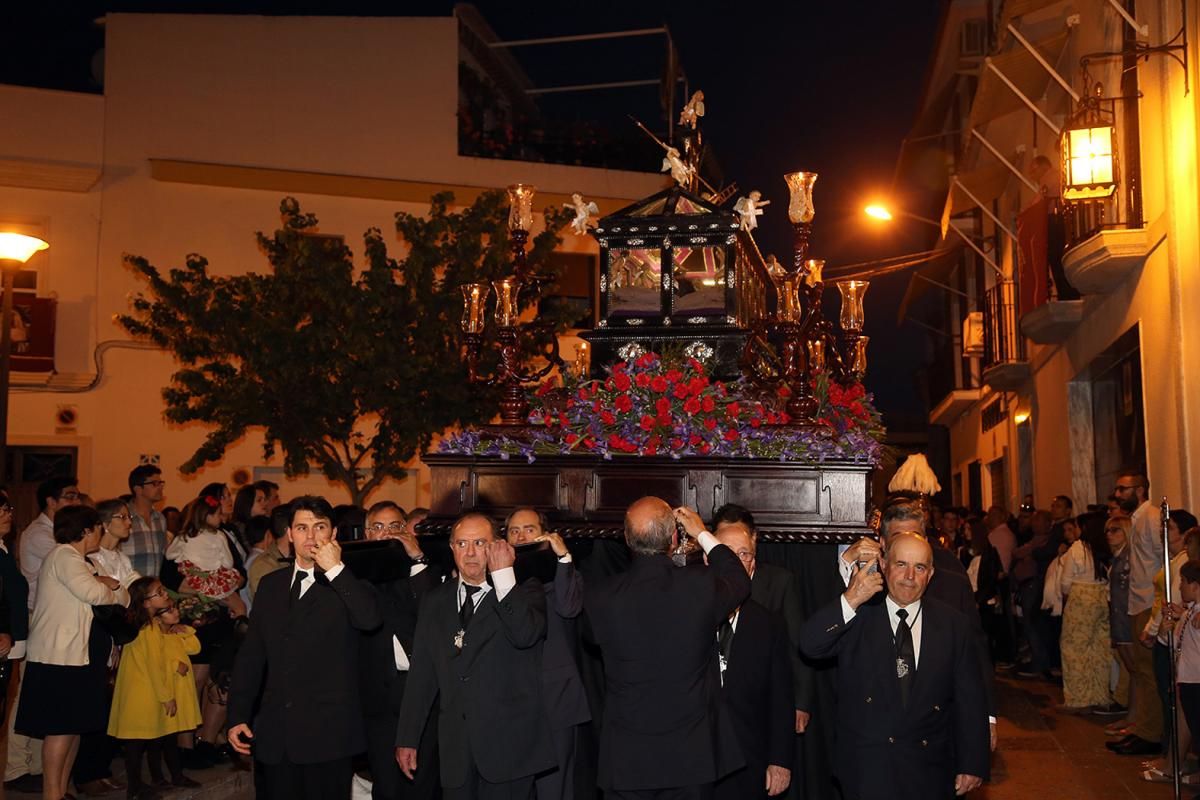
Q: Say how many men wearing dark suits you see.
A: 9